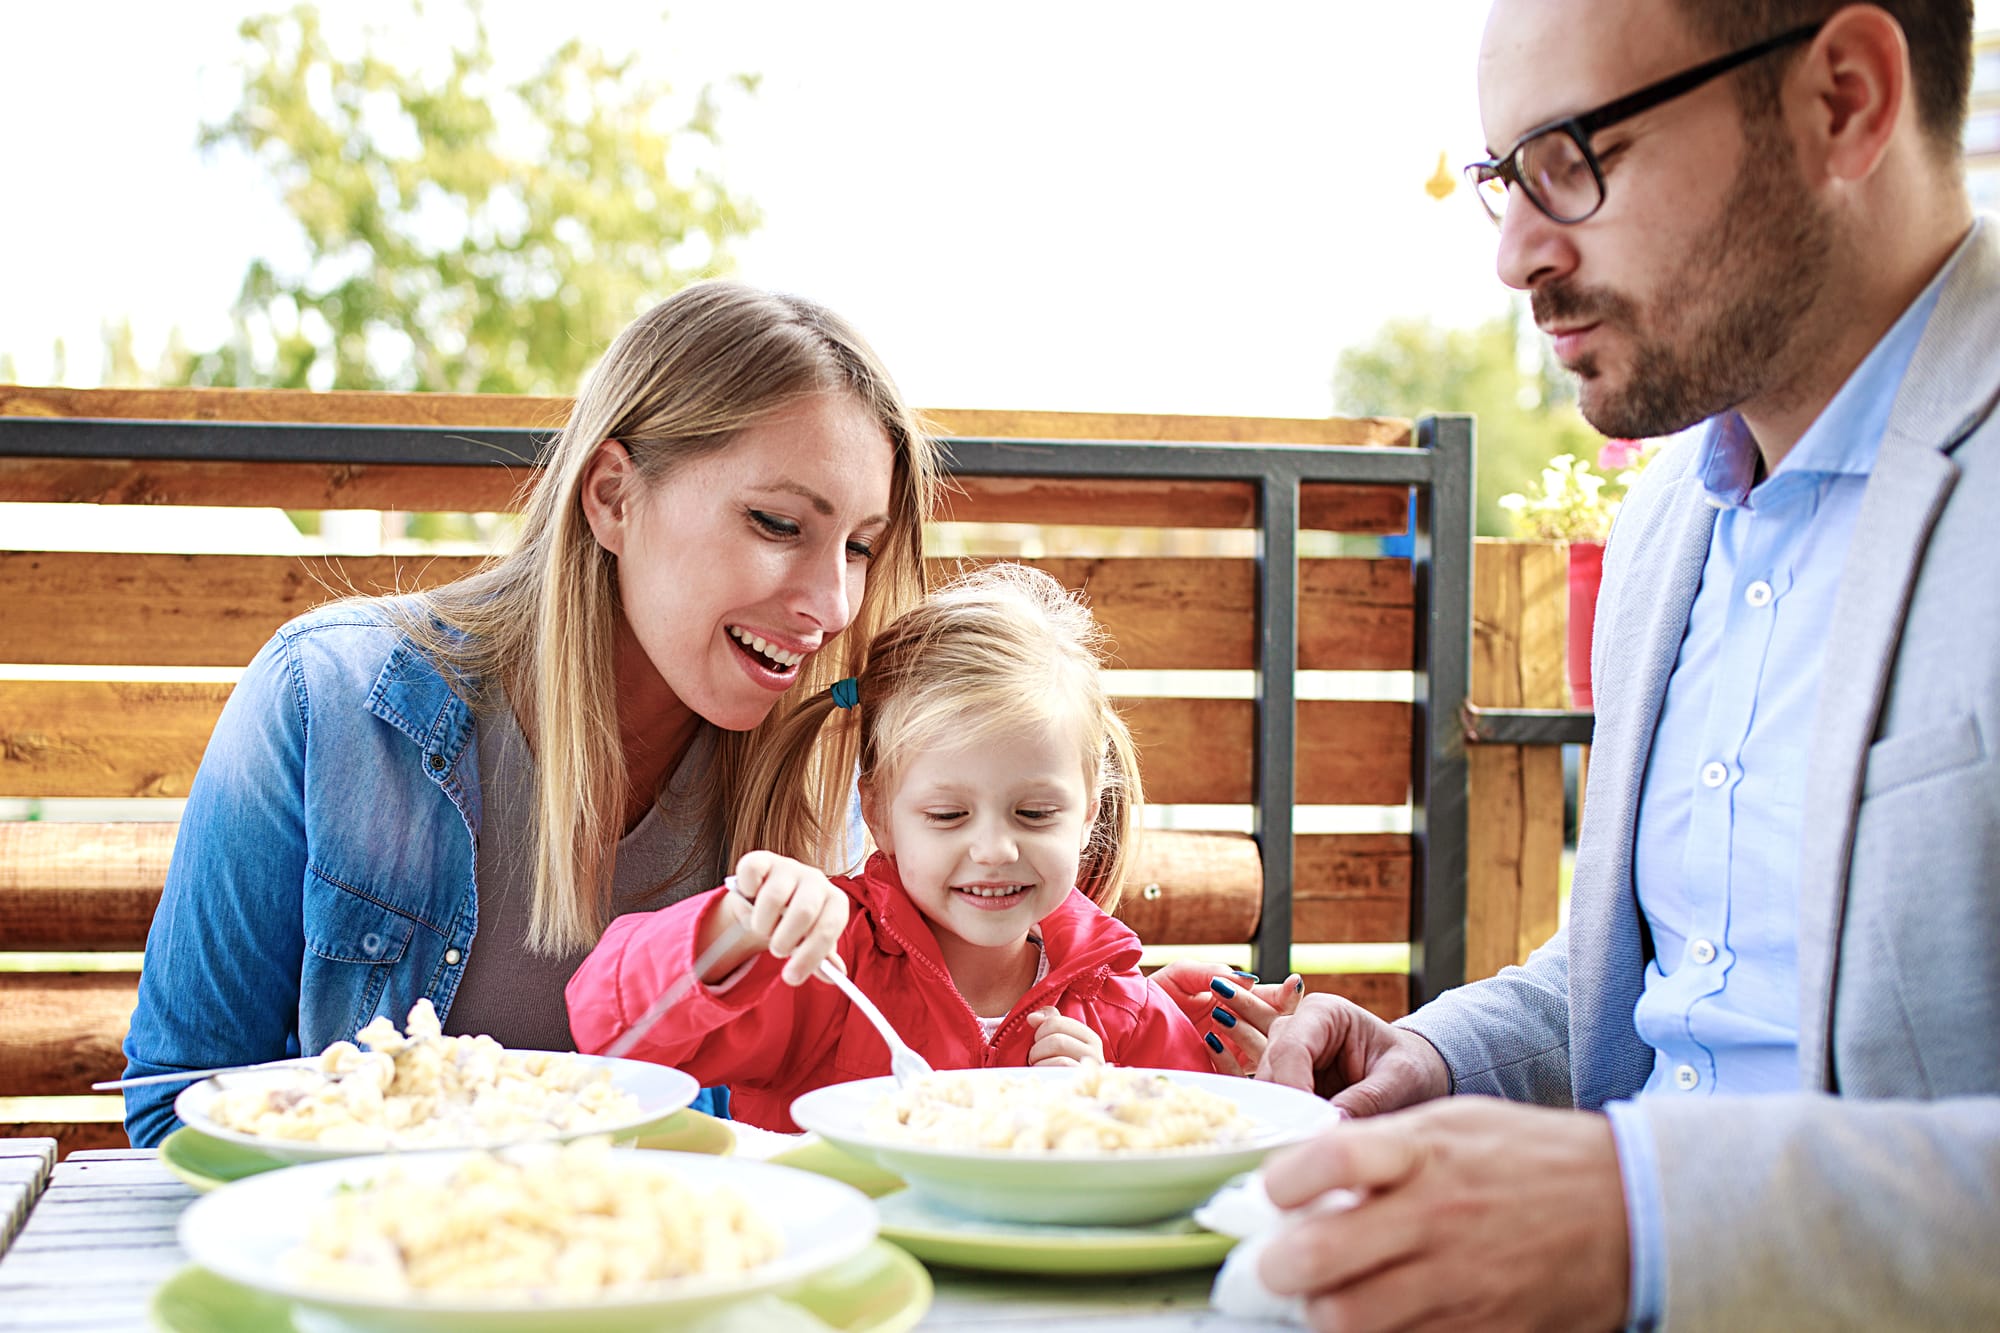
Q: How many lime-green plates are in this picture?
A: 3